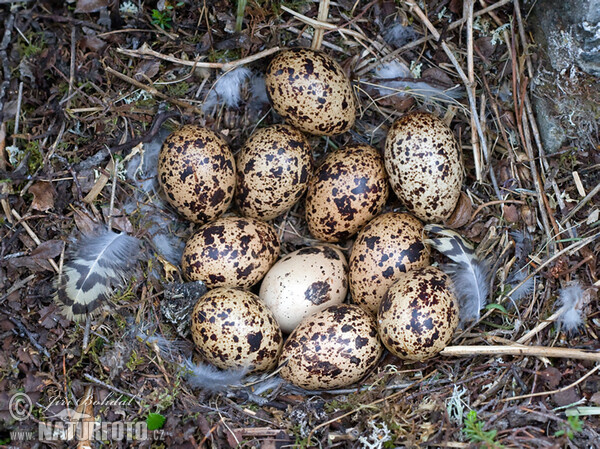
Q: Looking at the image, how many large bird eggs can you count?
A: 11